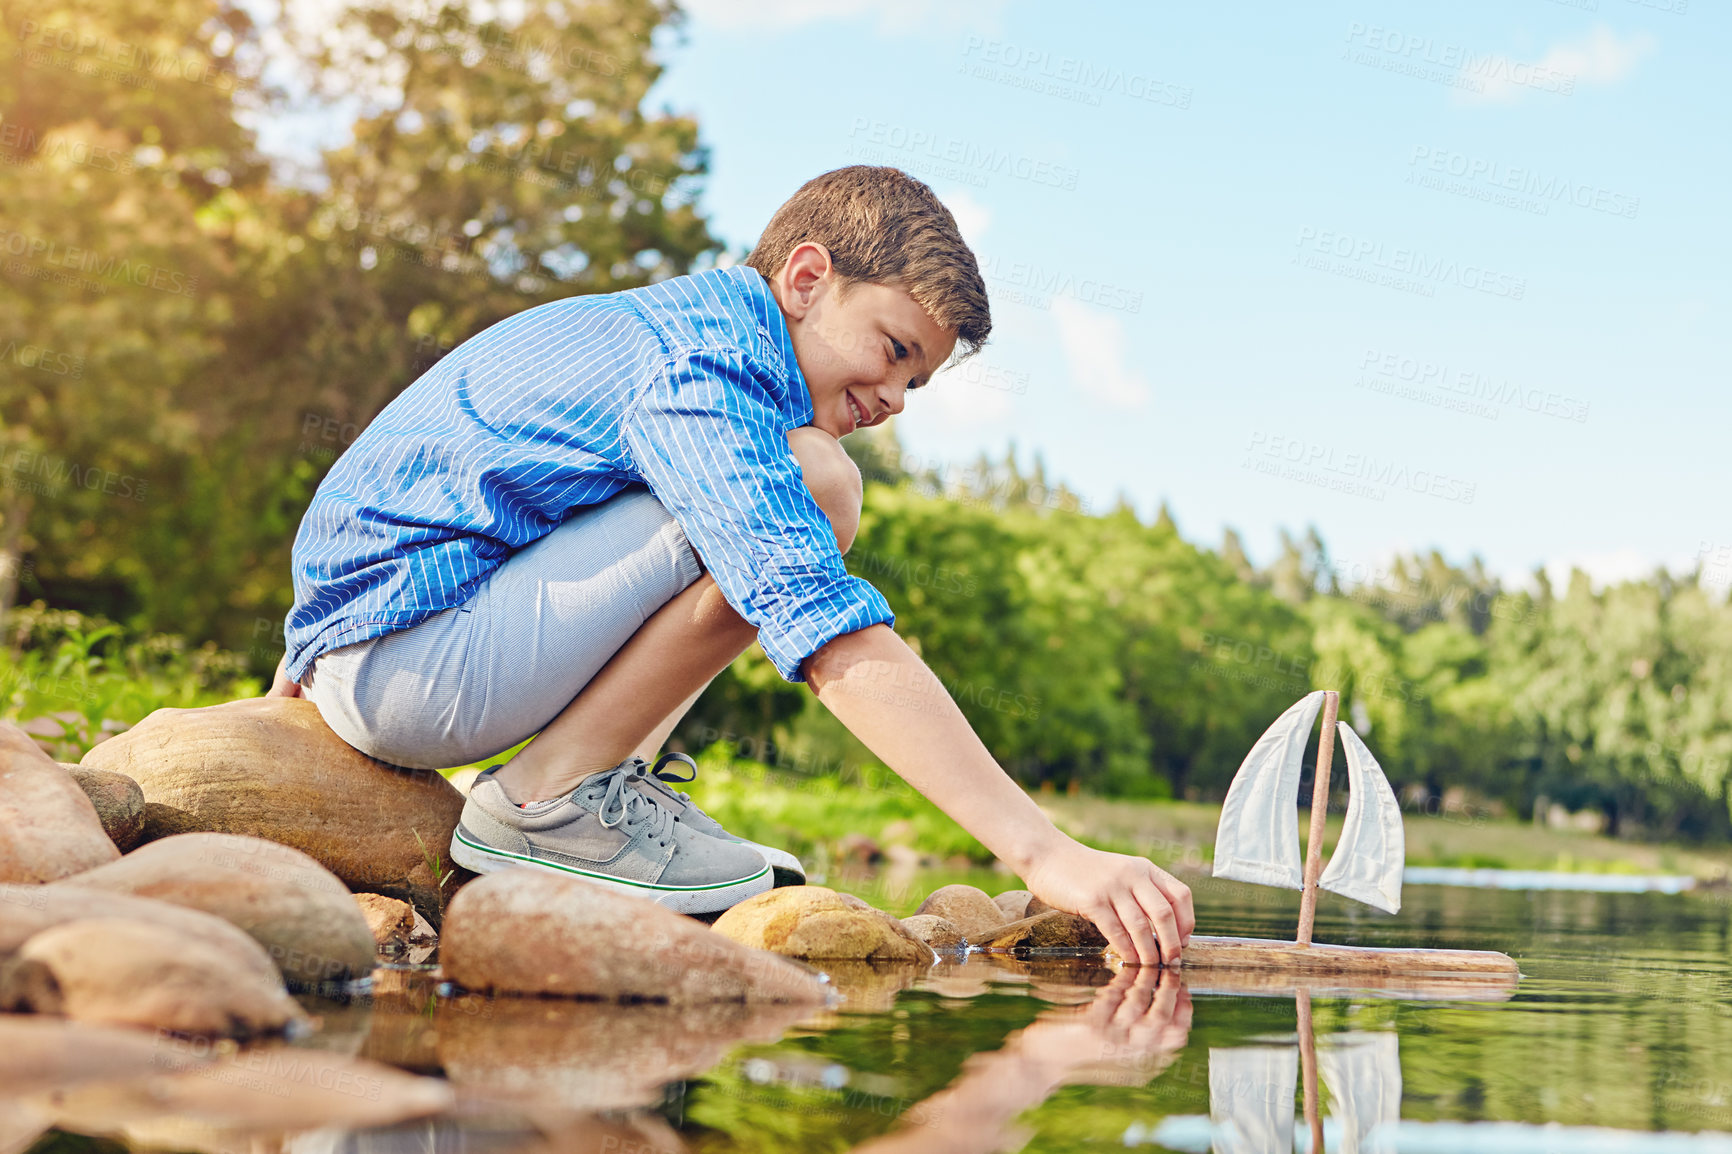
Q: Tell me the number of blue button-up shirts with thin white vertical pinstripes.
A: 1